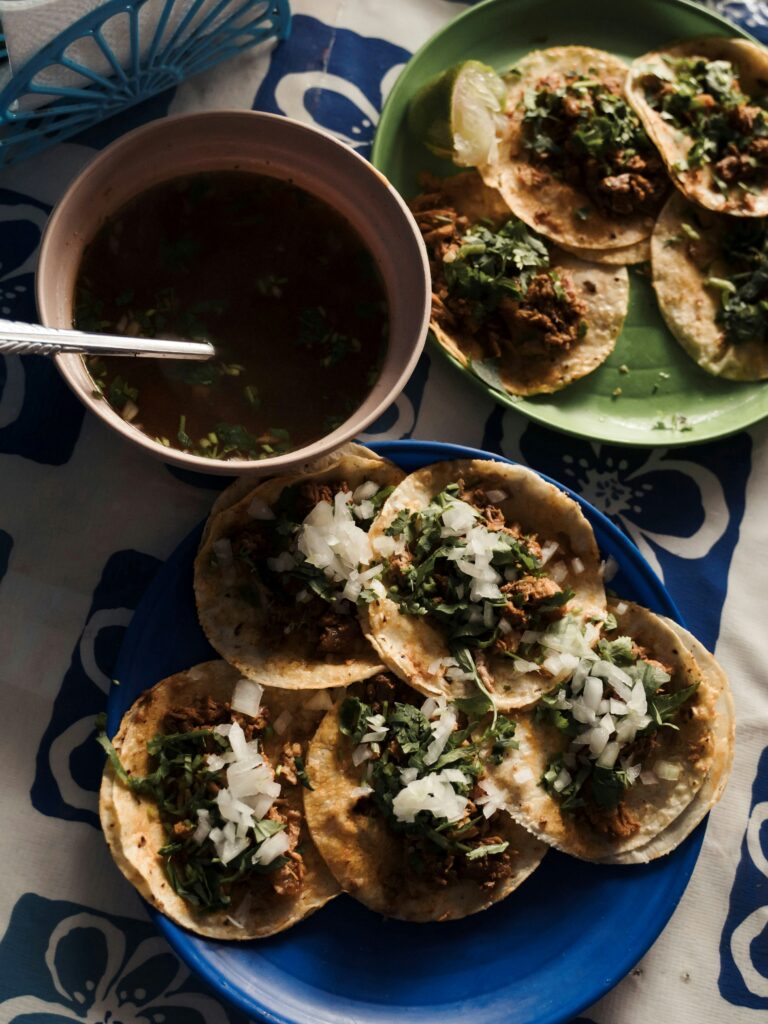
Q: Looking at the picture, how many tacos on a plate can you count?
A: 9